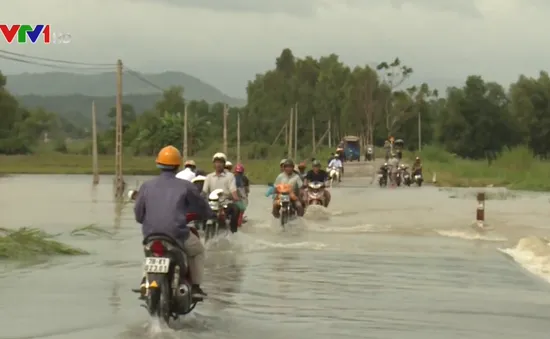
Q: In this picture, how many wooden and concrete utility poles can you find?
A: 11